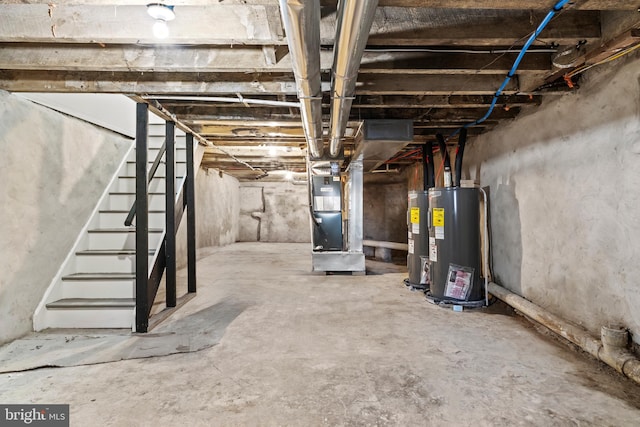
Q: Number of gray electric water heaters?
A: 2